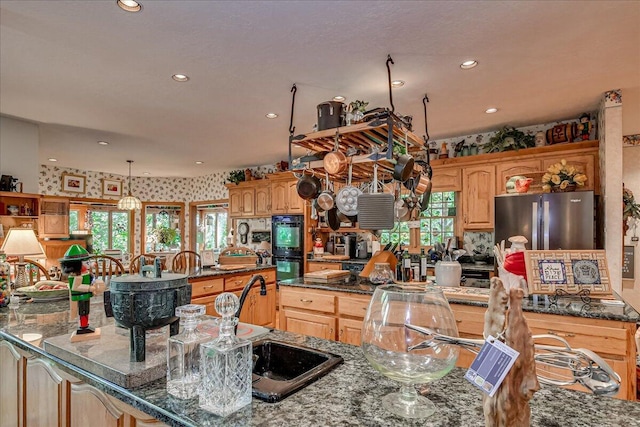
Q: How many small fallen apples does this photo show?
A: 0